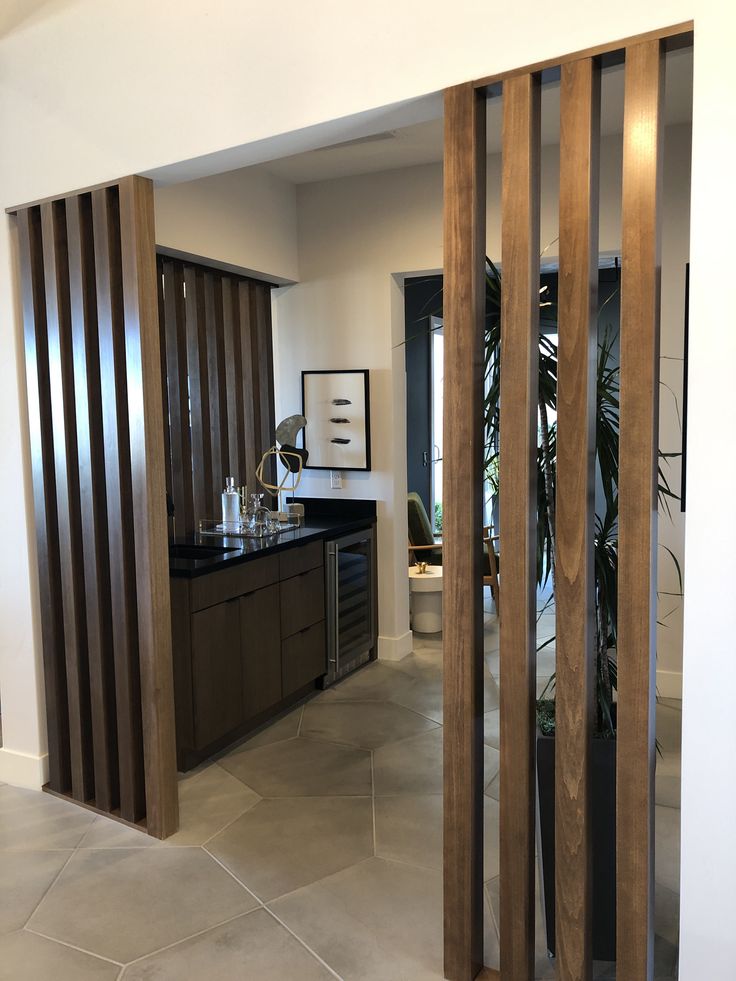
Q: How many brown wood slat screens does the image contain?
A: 3